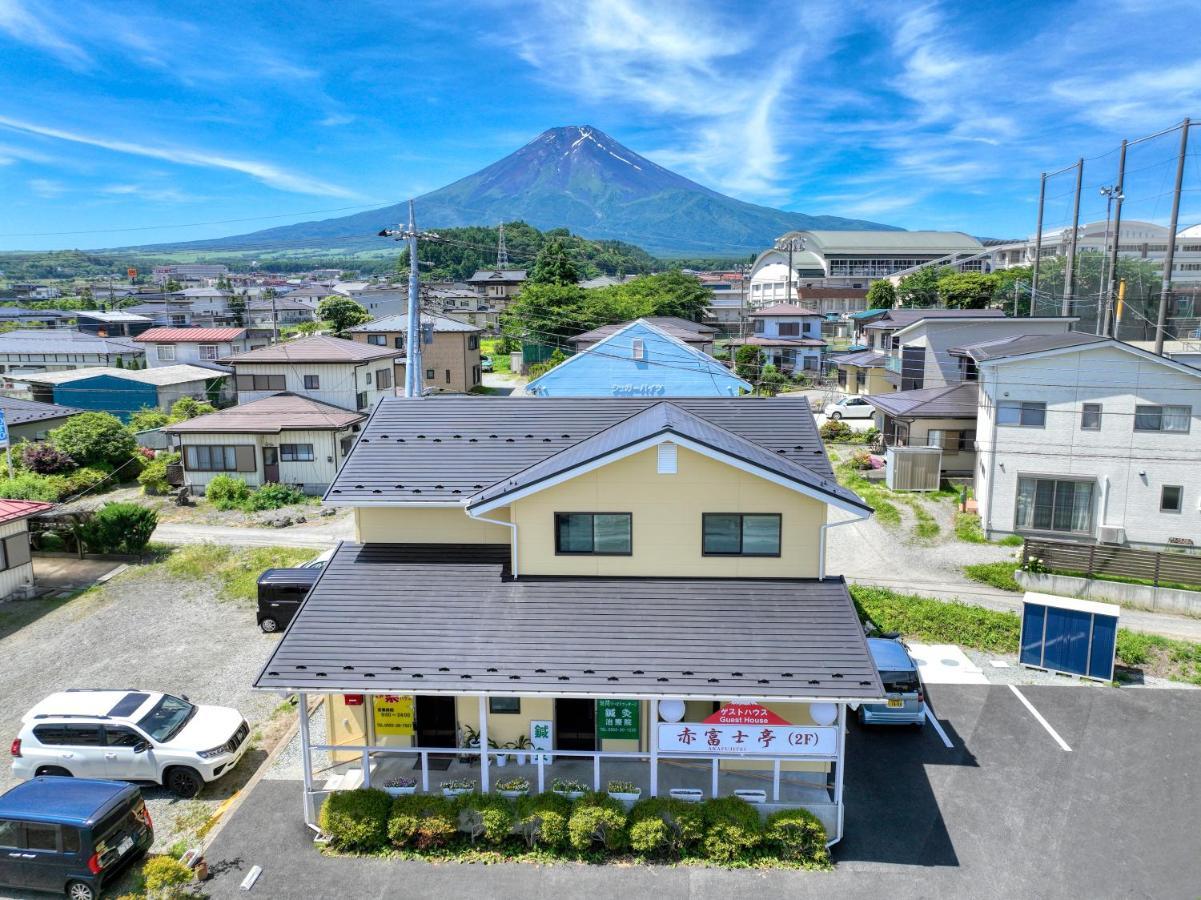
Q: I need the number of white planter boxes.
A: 7